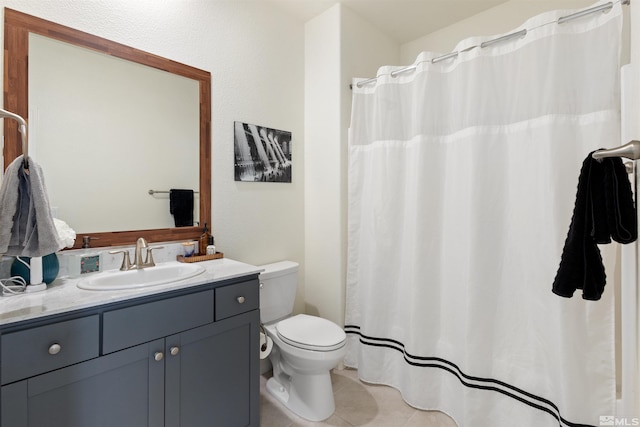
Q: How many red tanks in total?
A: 0